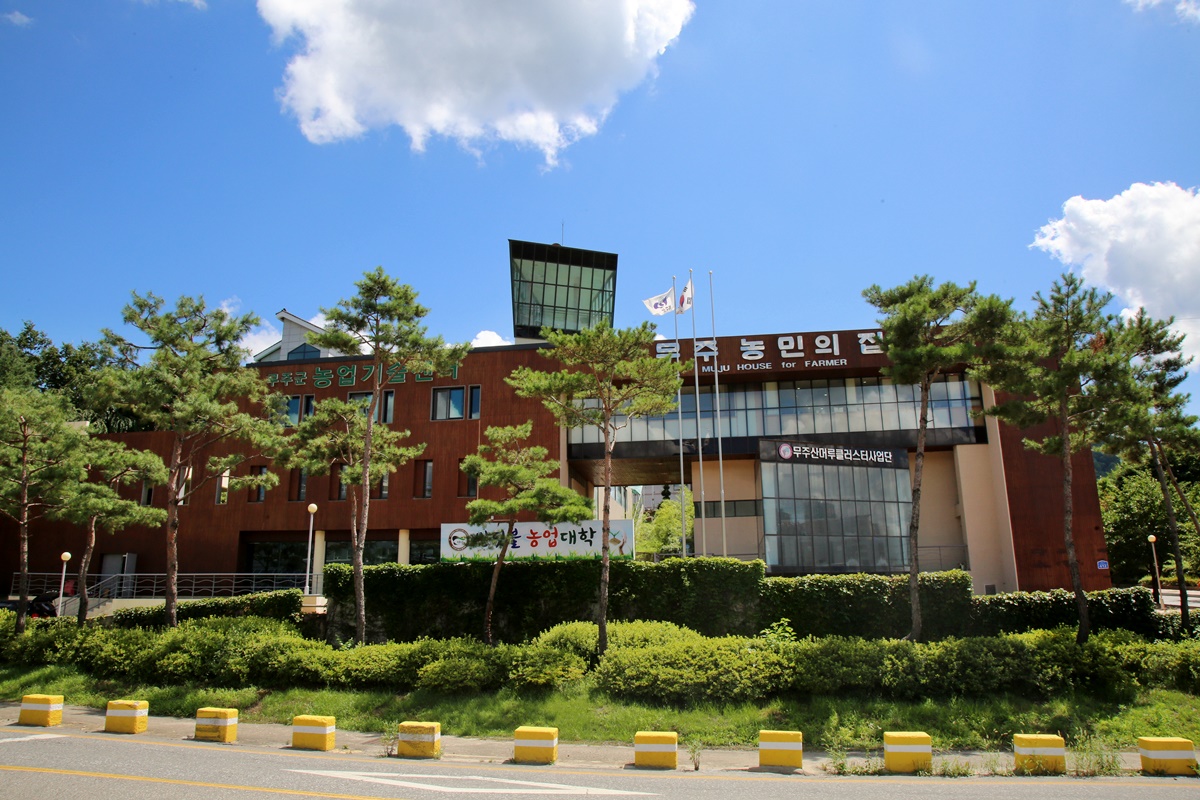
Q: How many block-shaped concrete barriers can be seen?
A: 11